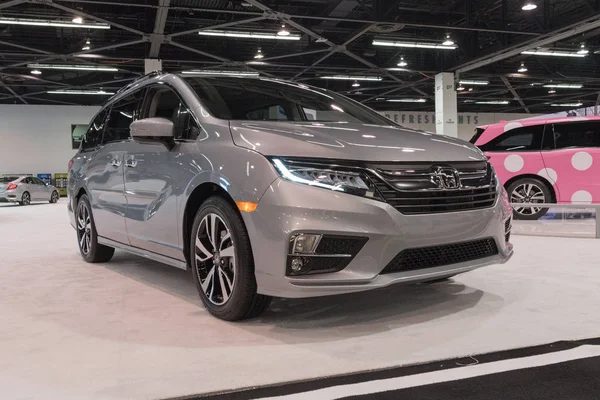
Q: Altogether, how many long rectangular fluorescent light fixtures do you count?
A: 13